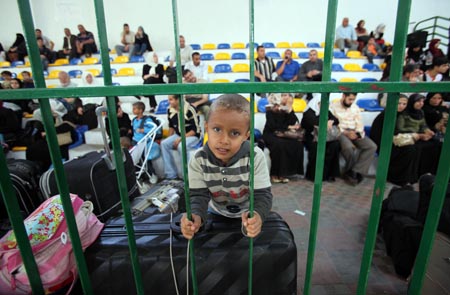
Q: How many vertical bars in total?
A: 8